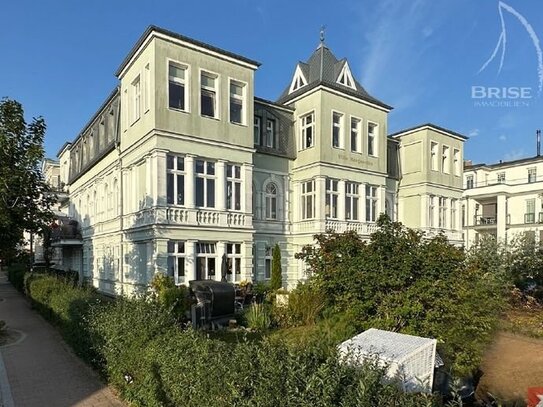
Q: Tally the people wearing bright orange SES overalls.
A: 0